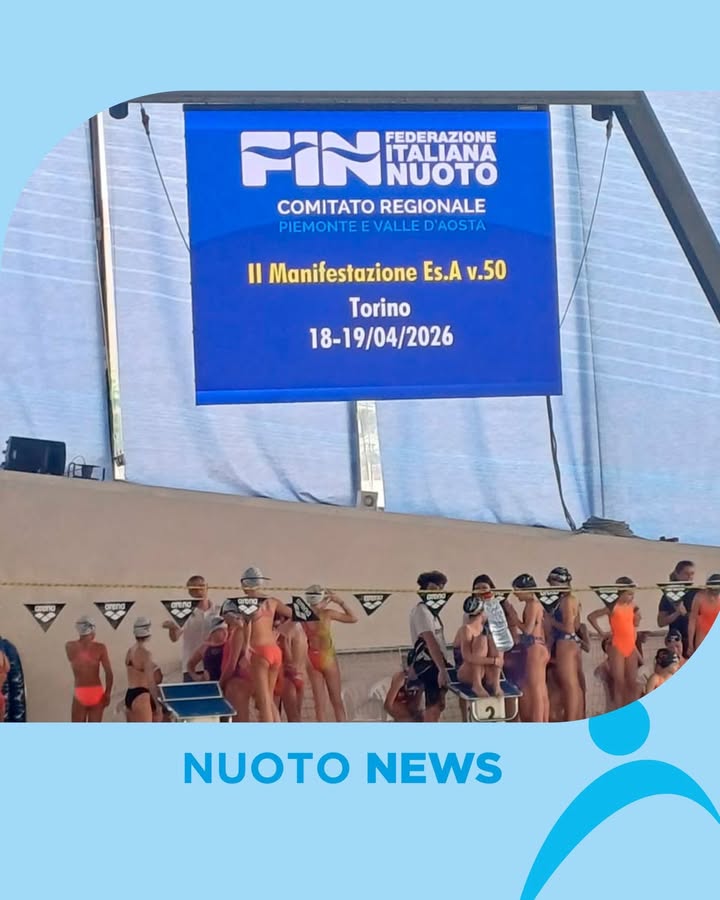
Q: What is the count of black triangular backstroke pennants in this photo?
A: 11